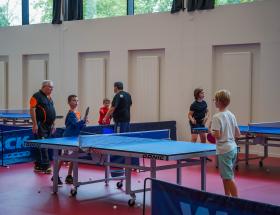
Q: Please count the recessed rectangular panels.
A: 5